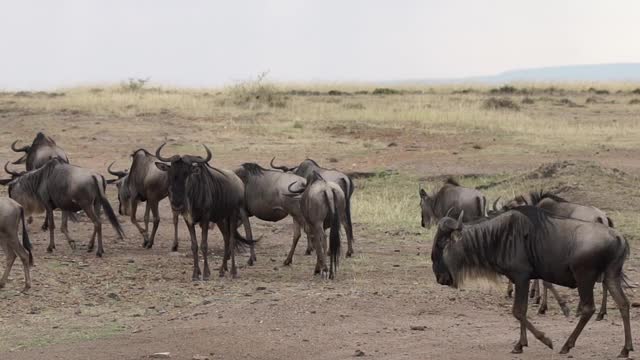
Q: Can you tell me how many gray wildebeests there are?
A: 11